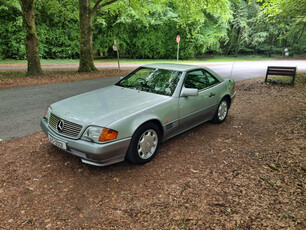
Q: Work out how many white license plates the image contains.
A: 1